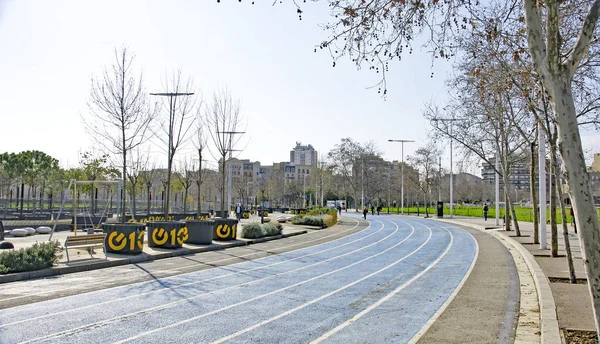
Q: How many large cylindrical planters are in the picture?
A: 4